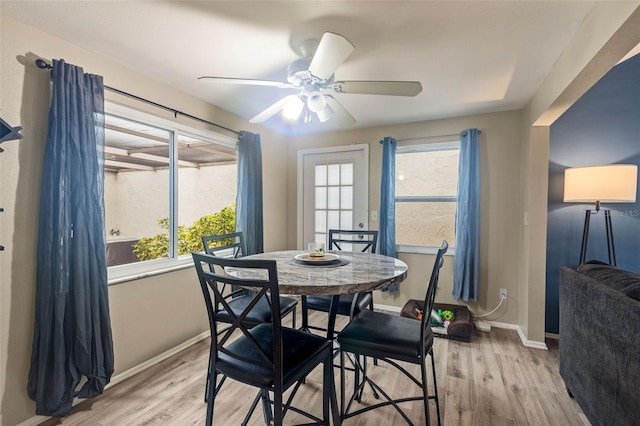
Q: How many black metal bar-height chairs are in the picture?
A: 4